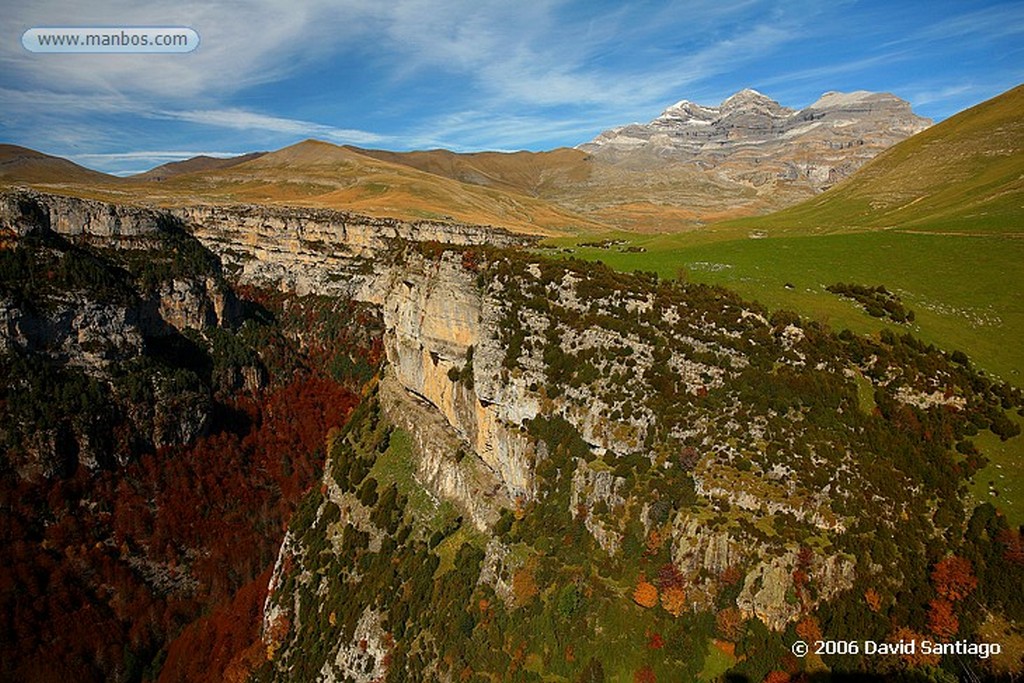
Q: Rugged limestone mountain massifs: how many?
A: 1